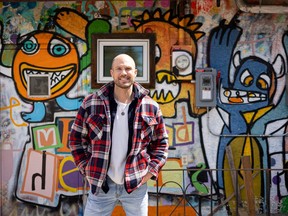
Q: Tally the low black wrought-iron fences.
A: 1